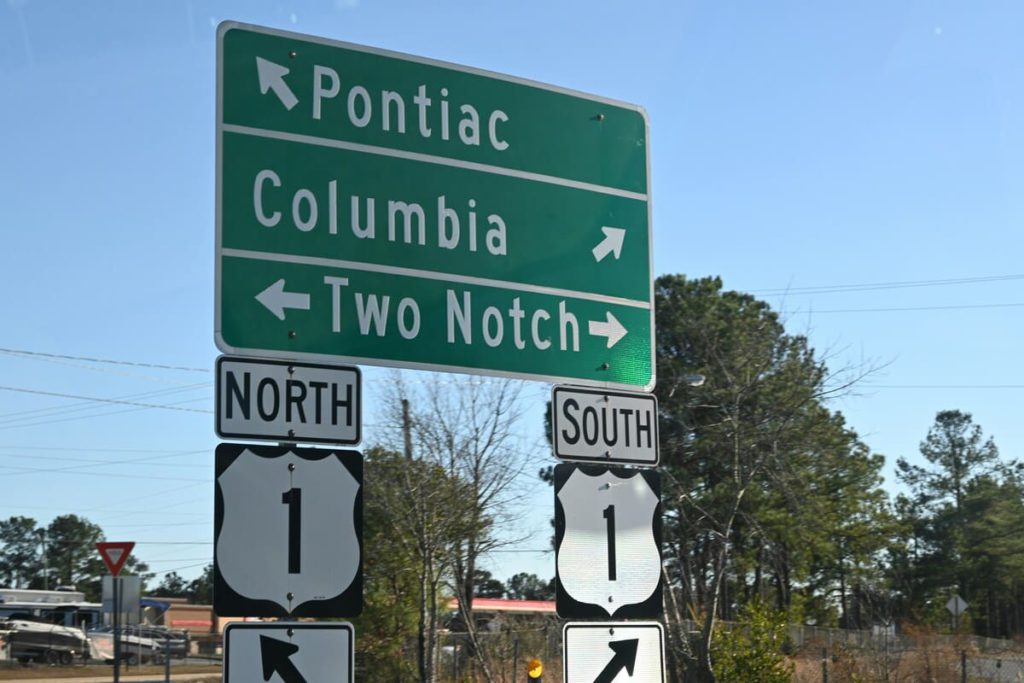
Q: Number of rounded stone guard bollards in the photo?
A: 0